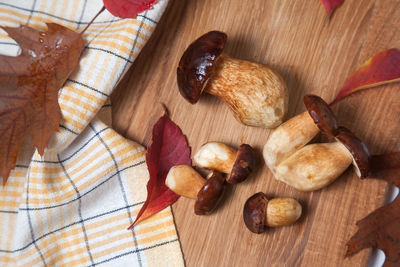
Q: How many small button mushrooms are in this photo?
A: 3